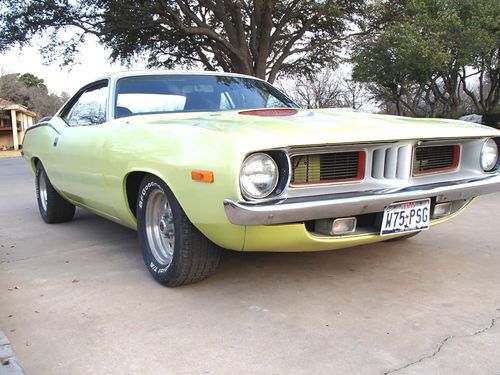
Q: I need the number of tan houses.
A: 1